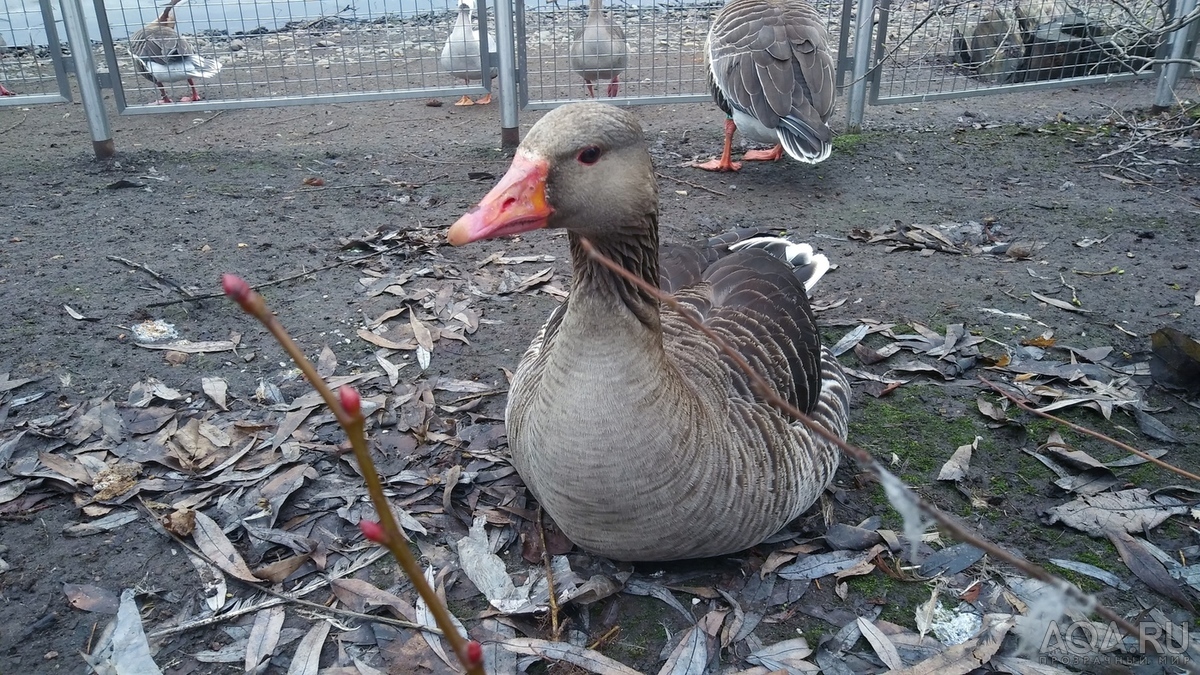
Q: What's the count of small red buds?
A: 4